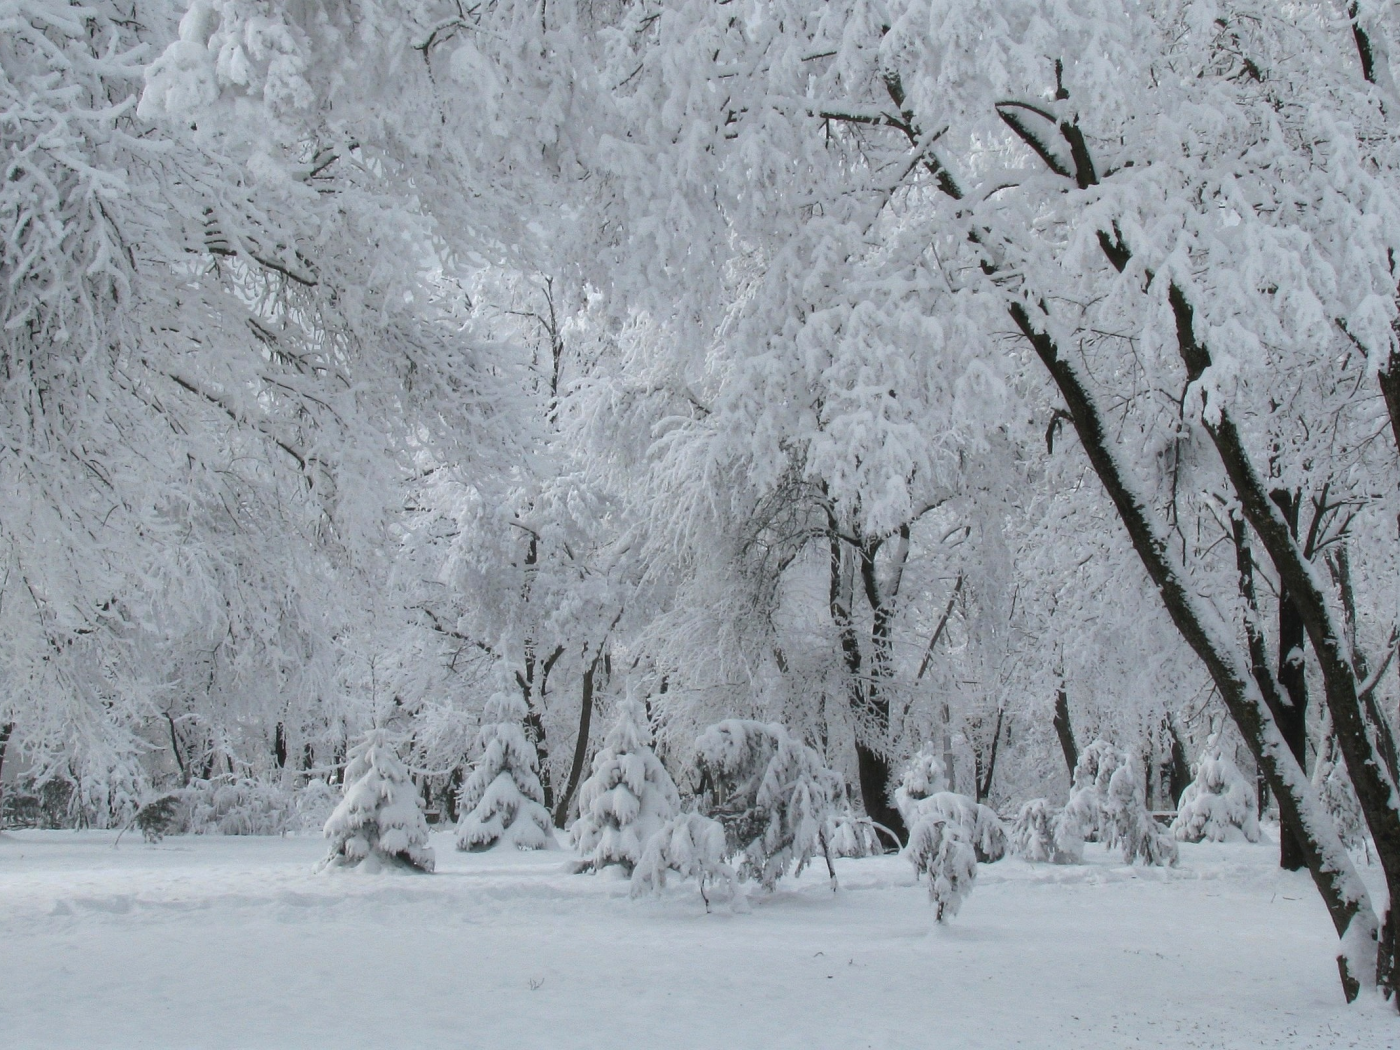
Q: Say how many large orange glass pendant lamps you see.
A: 0